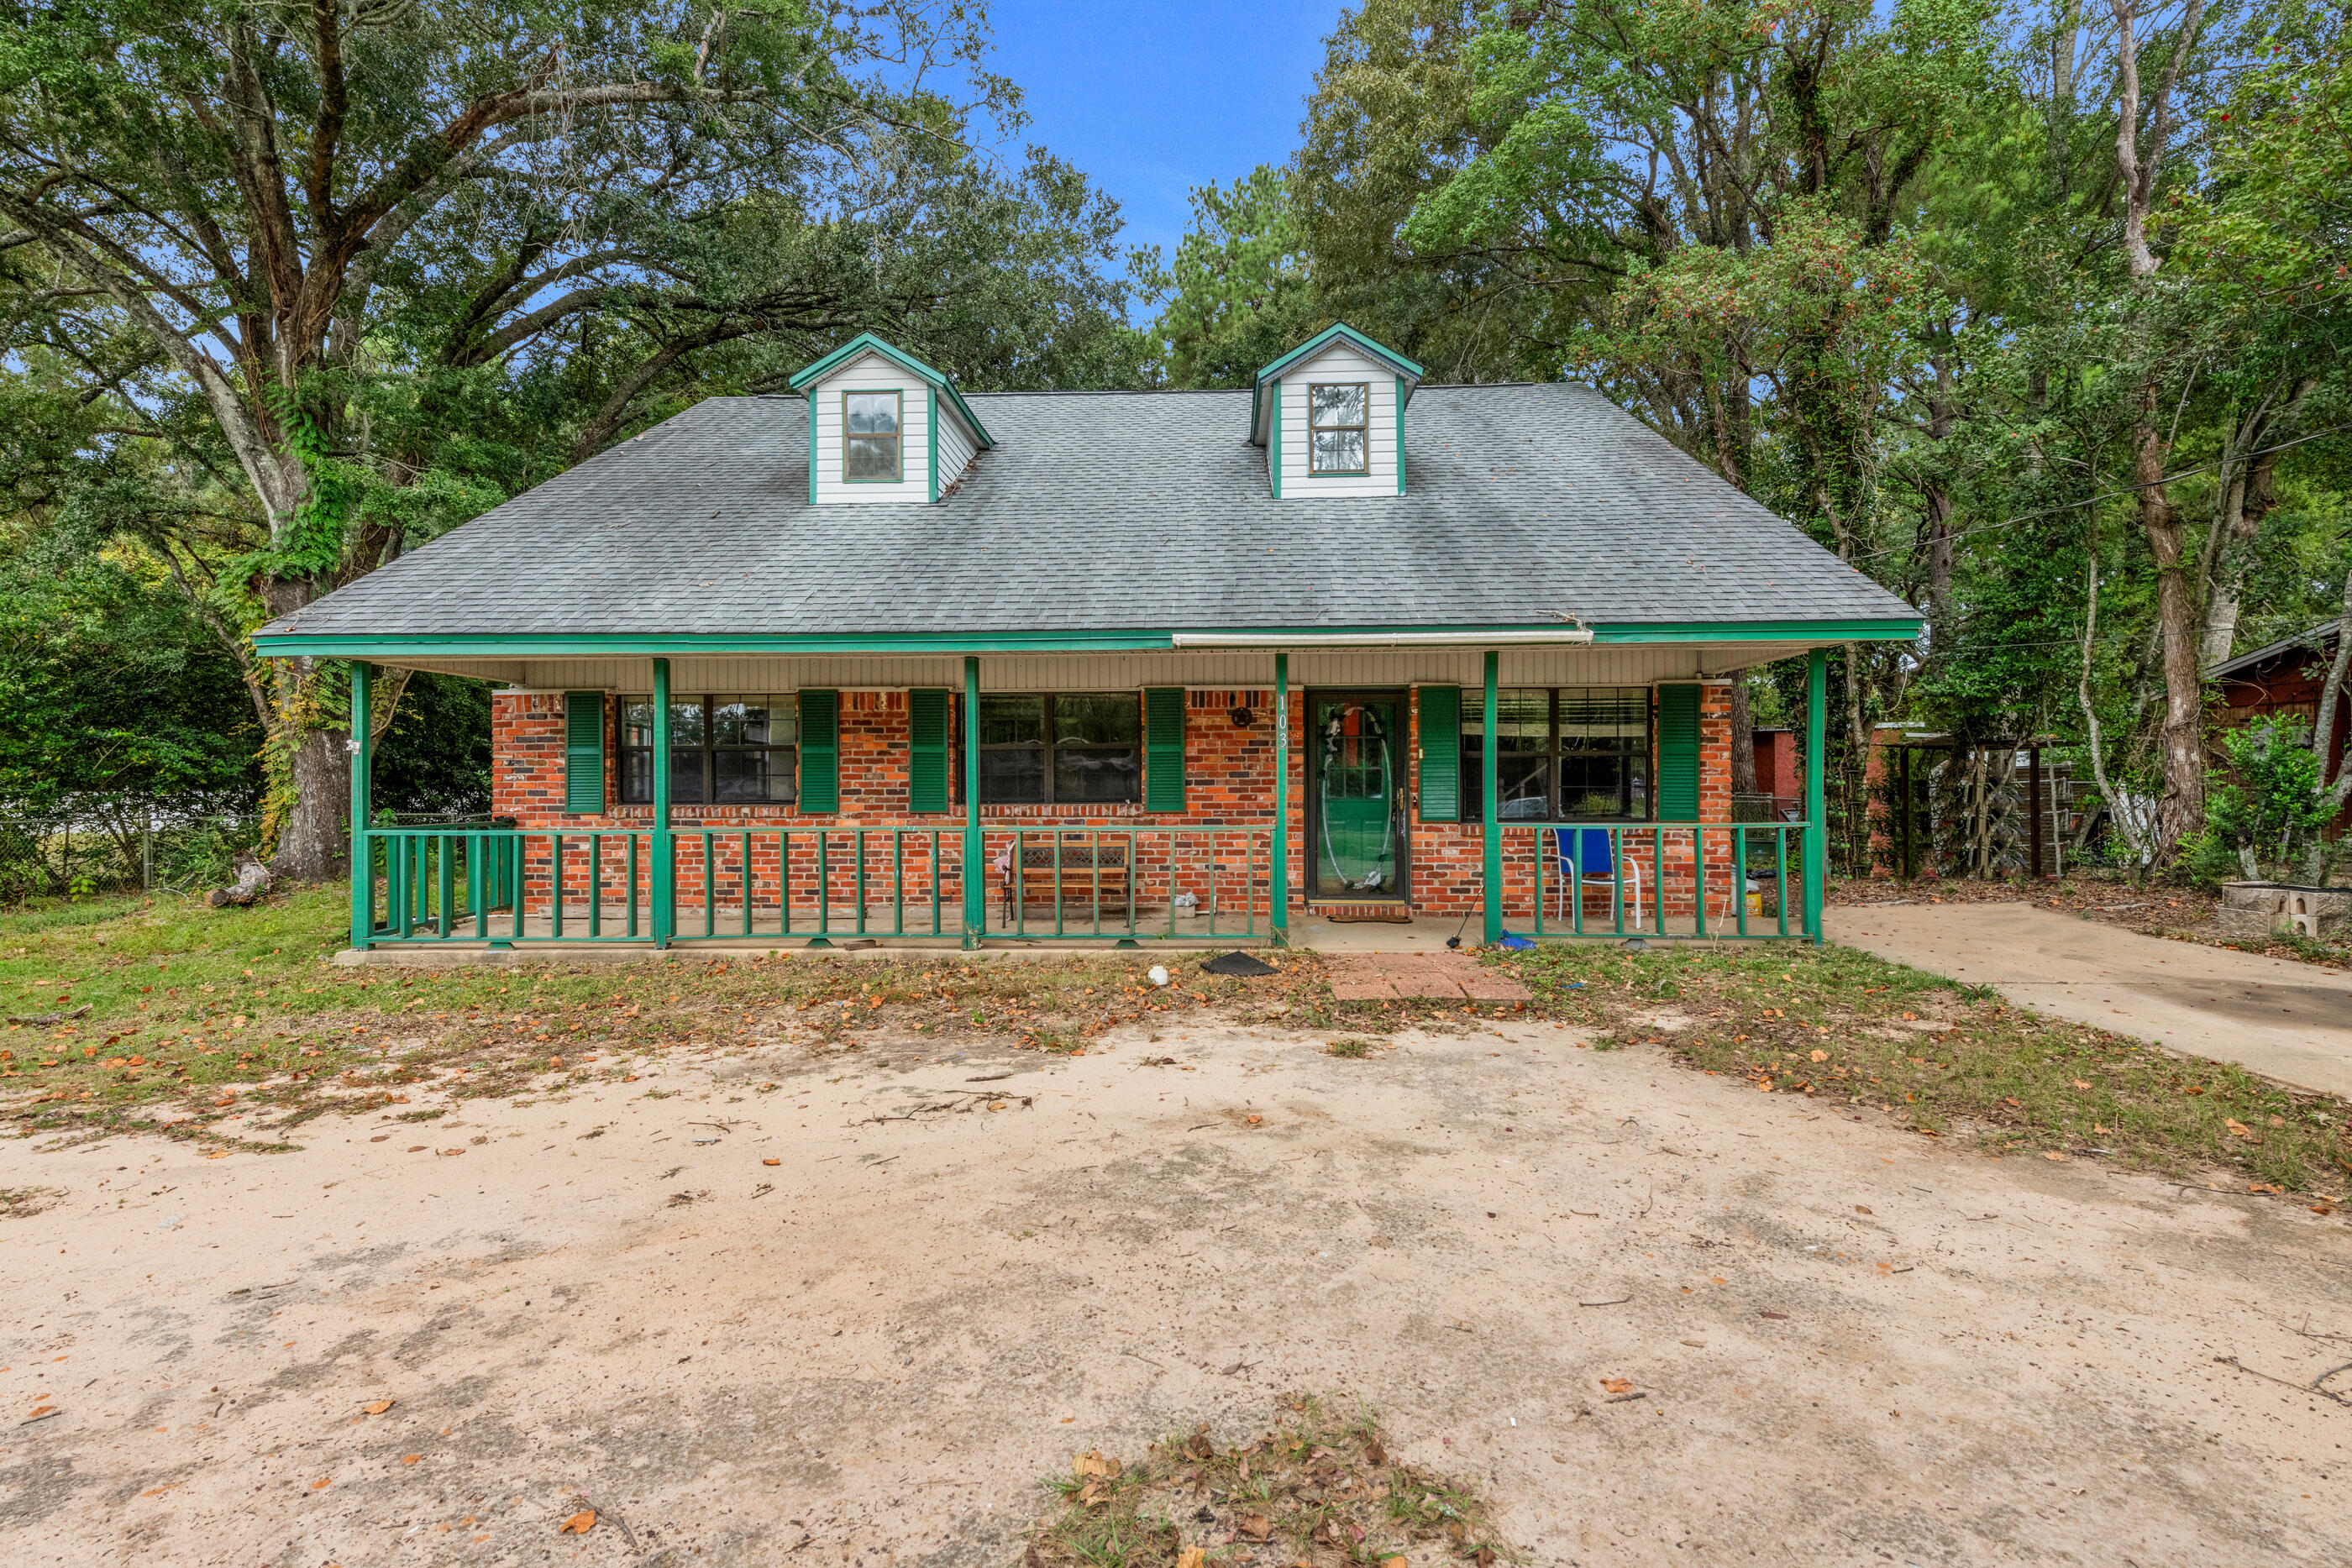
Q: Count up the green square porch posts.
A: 6